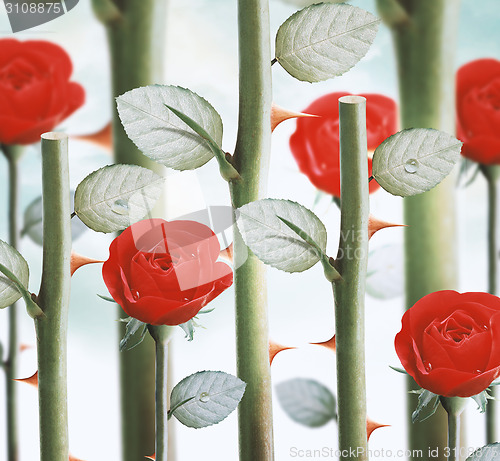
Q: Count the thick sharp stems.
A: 3